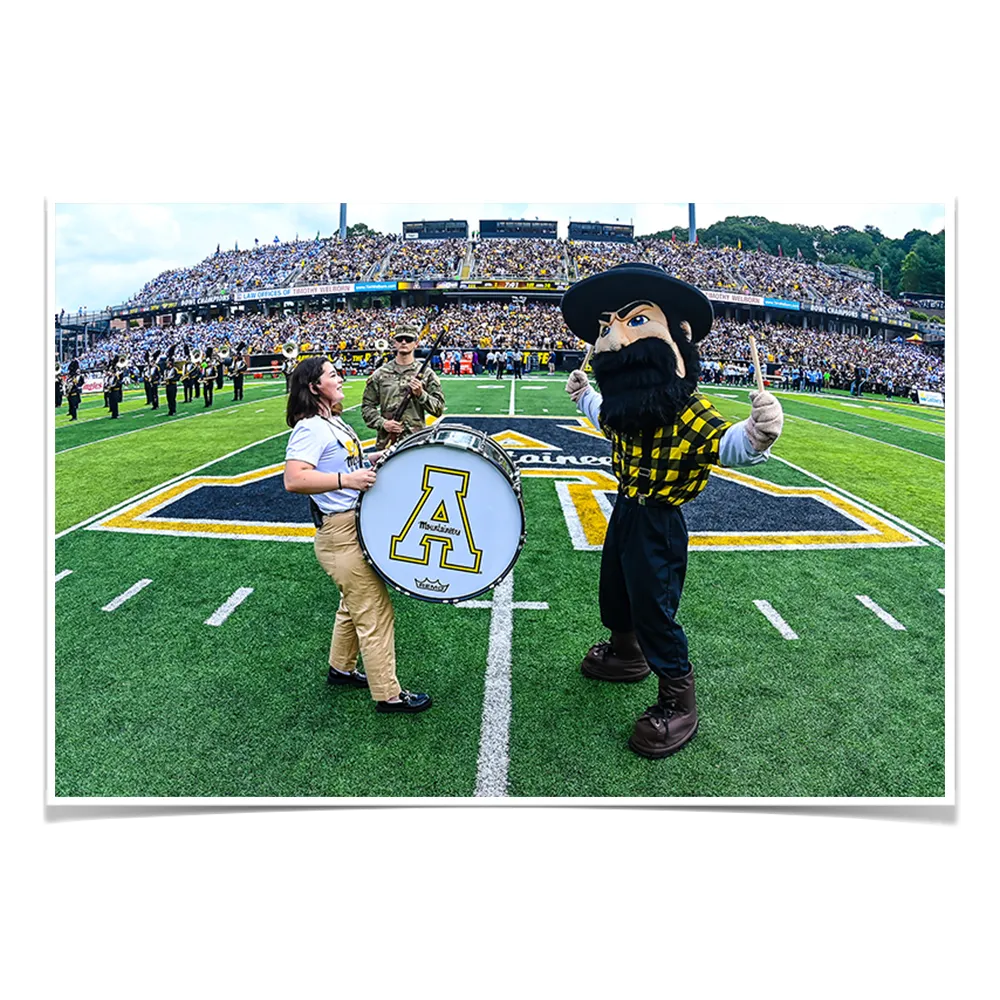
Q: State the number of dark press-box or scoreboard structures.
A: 3